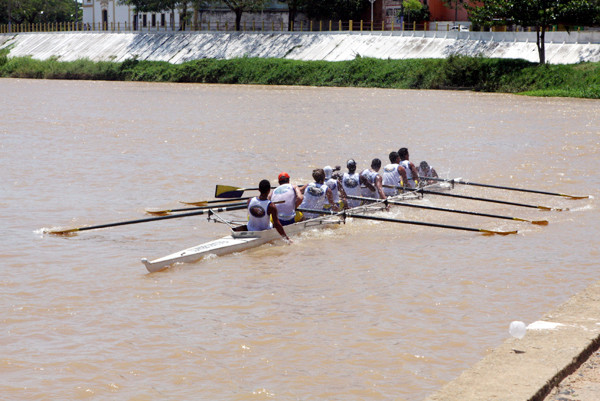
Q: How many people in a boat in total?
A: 9